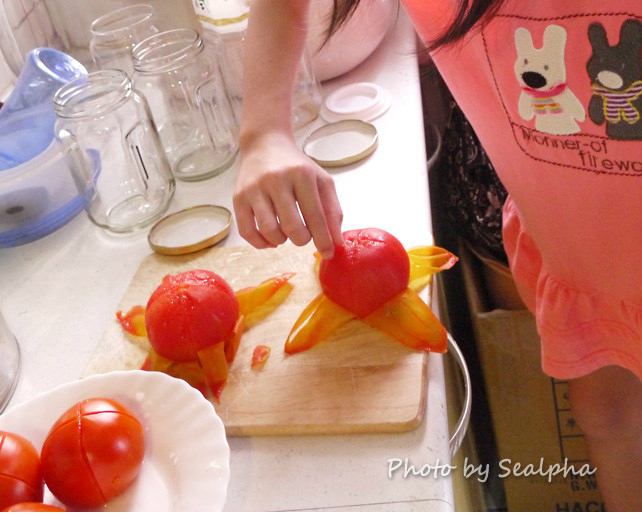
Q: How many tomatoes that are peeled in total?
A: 2